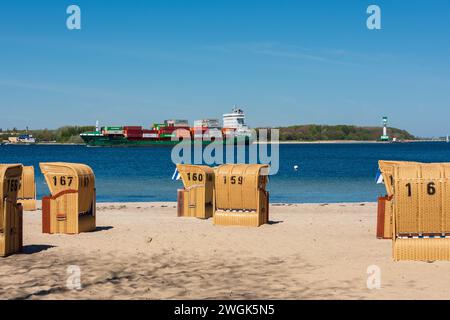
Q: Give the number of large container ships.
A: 1